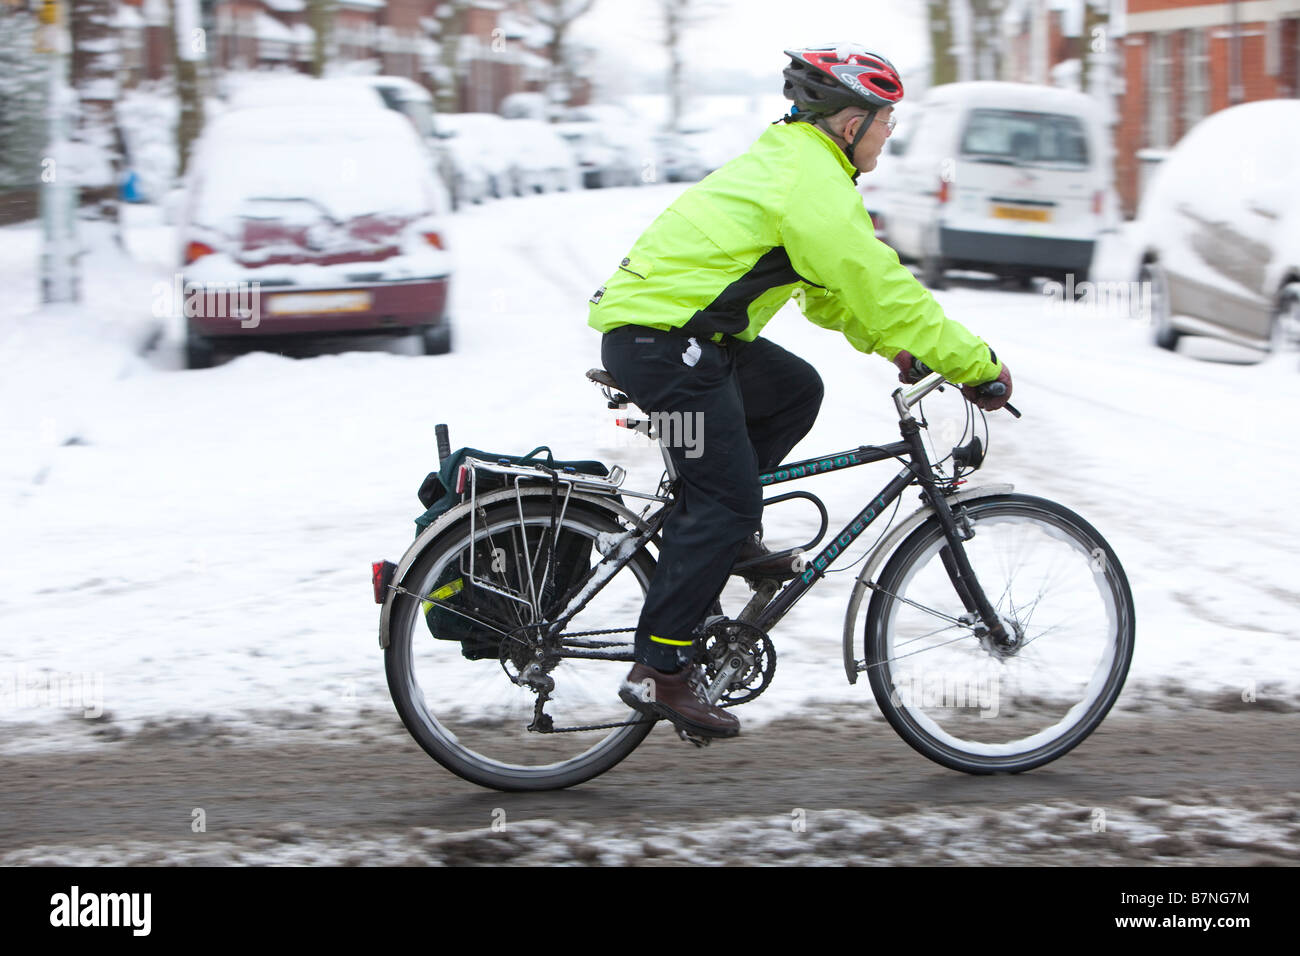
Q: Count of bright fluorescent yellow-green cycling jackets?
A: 1